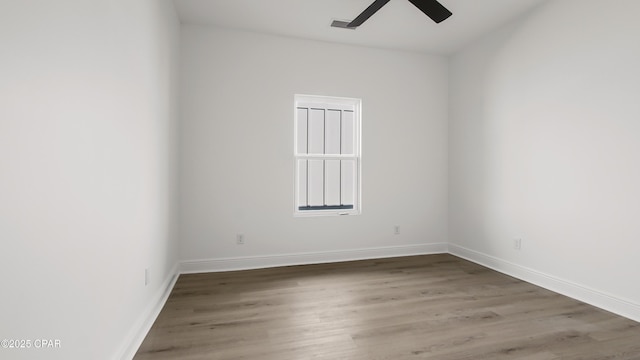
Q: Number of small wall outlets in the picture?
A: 4